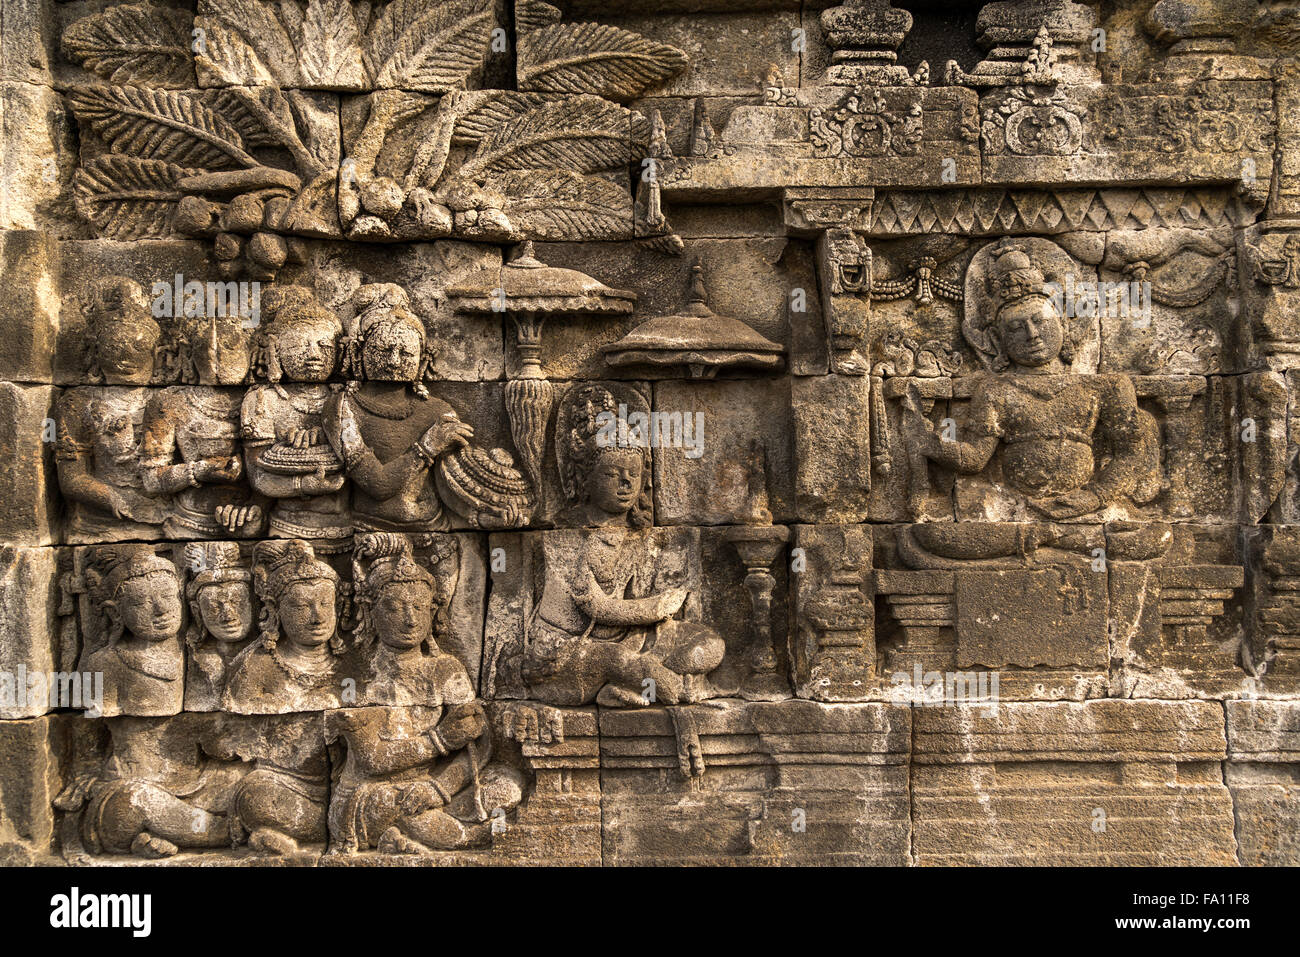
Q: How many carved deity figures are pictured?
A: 10